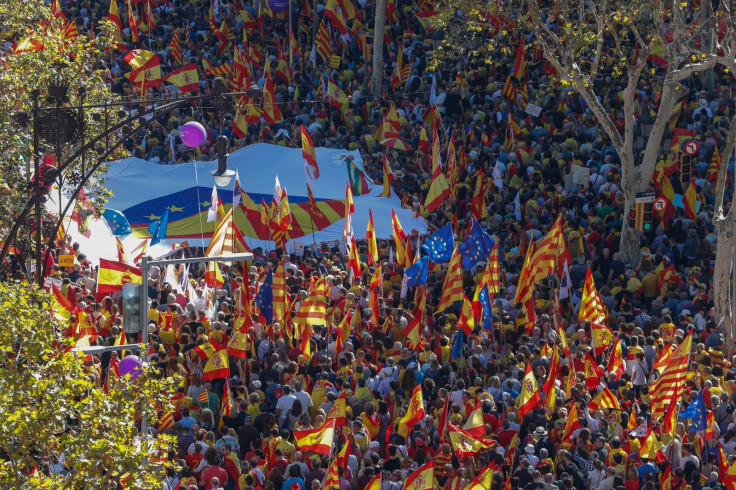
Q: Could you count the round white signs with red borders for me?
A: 2